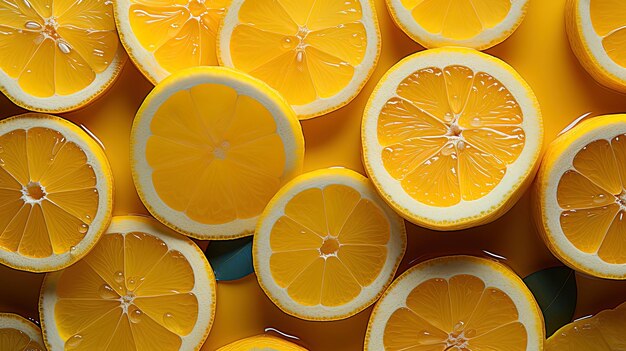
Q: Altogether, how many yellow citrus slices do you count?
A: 15